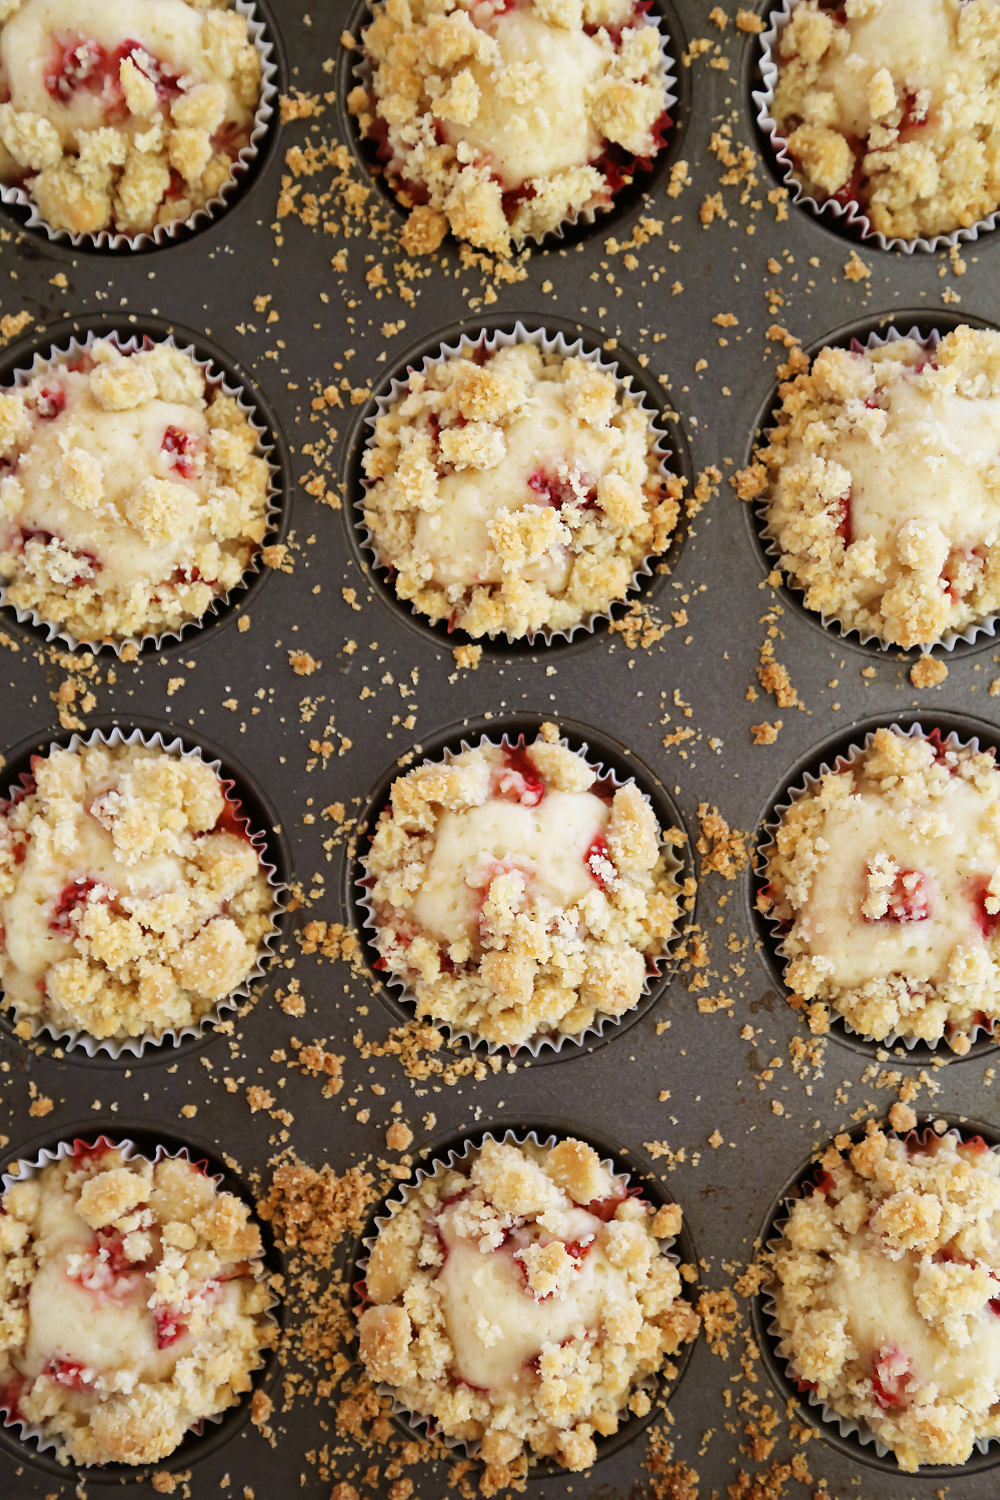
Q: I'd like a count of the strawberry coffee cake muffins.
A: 12